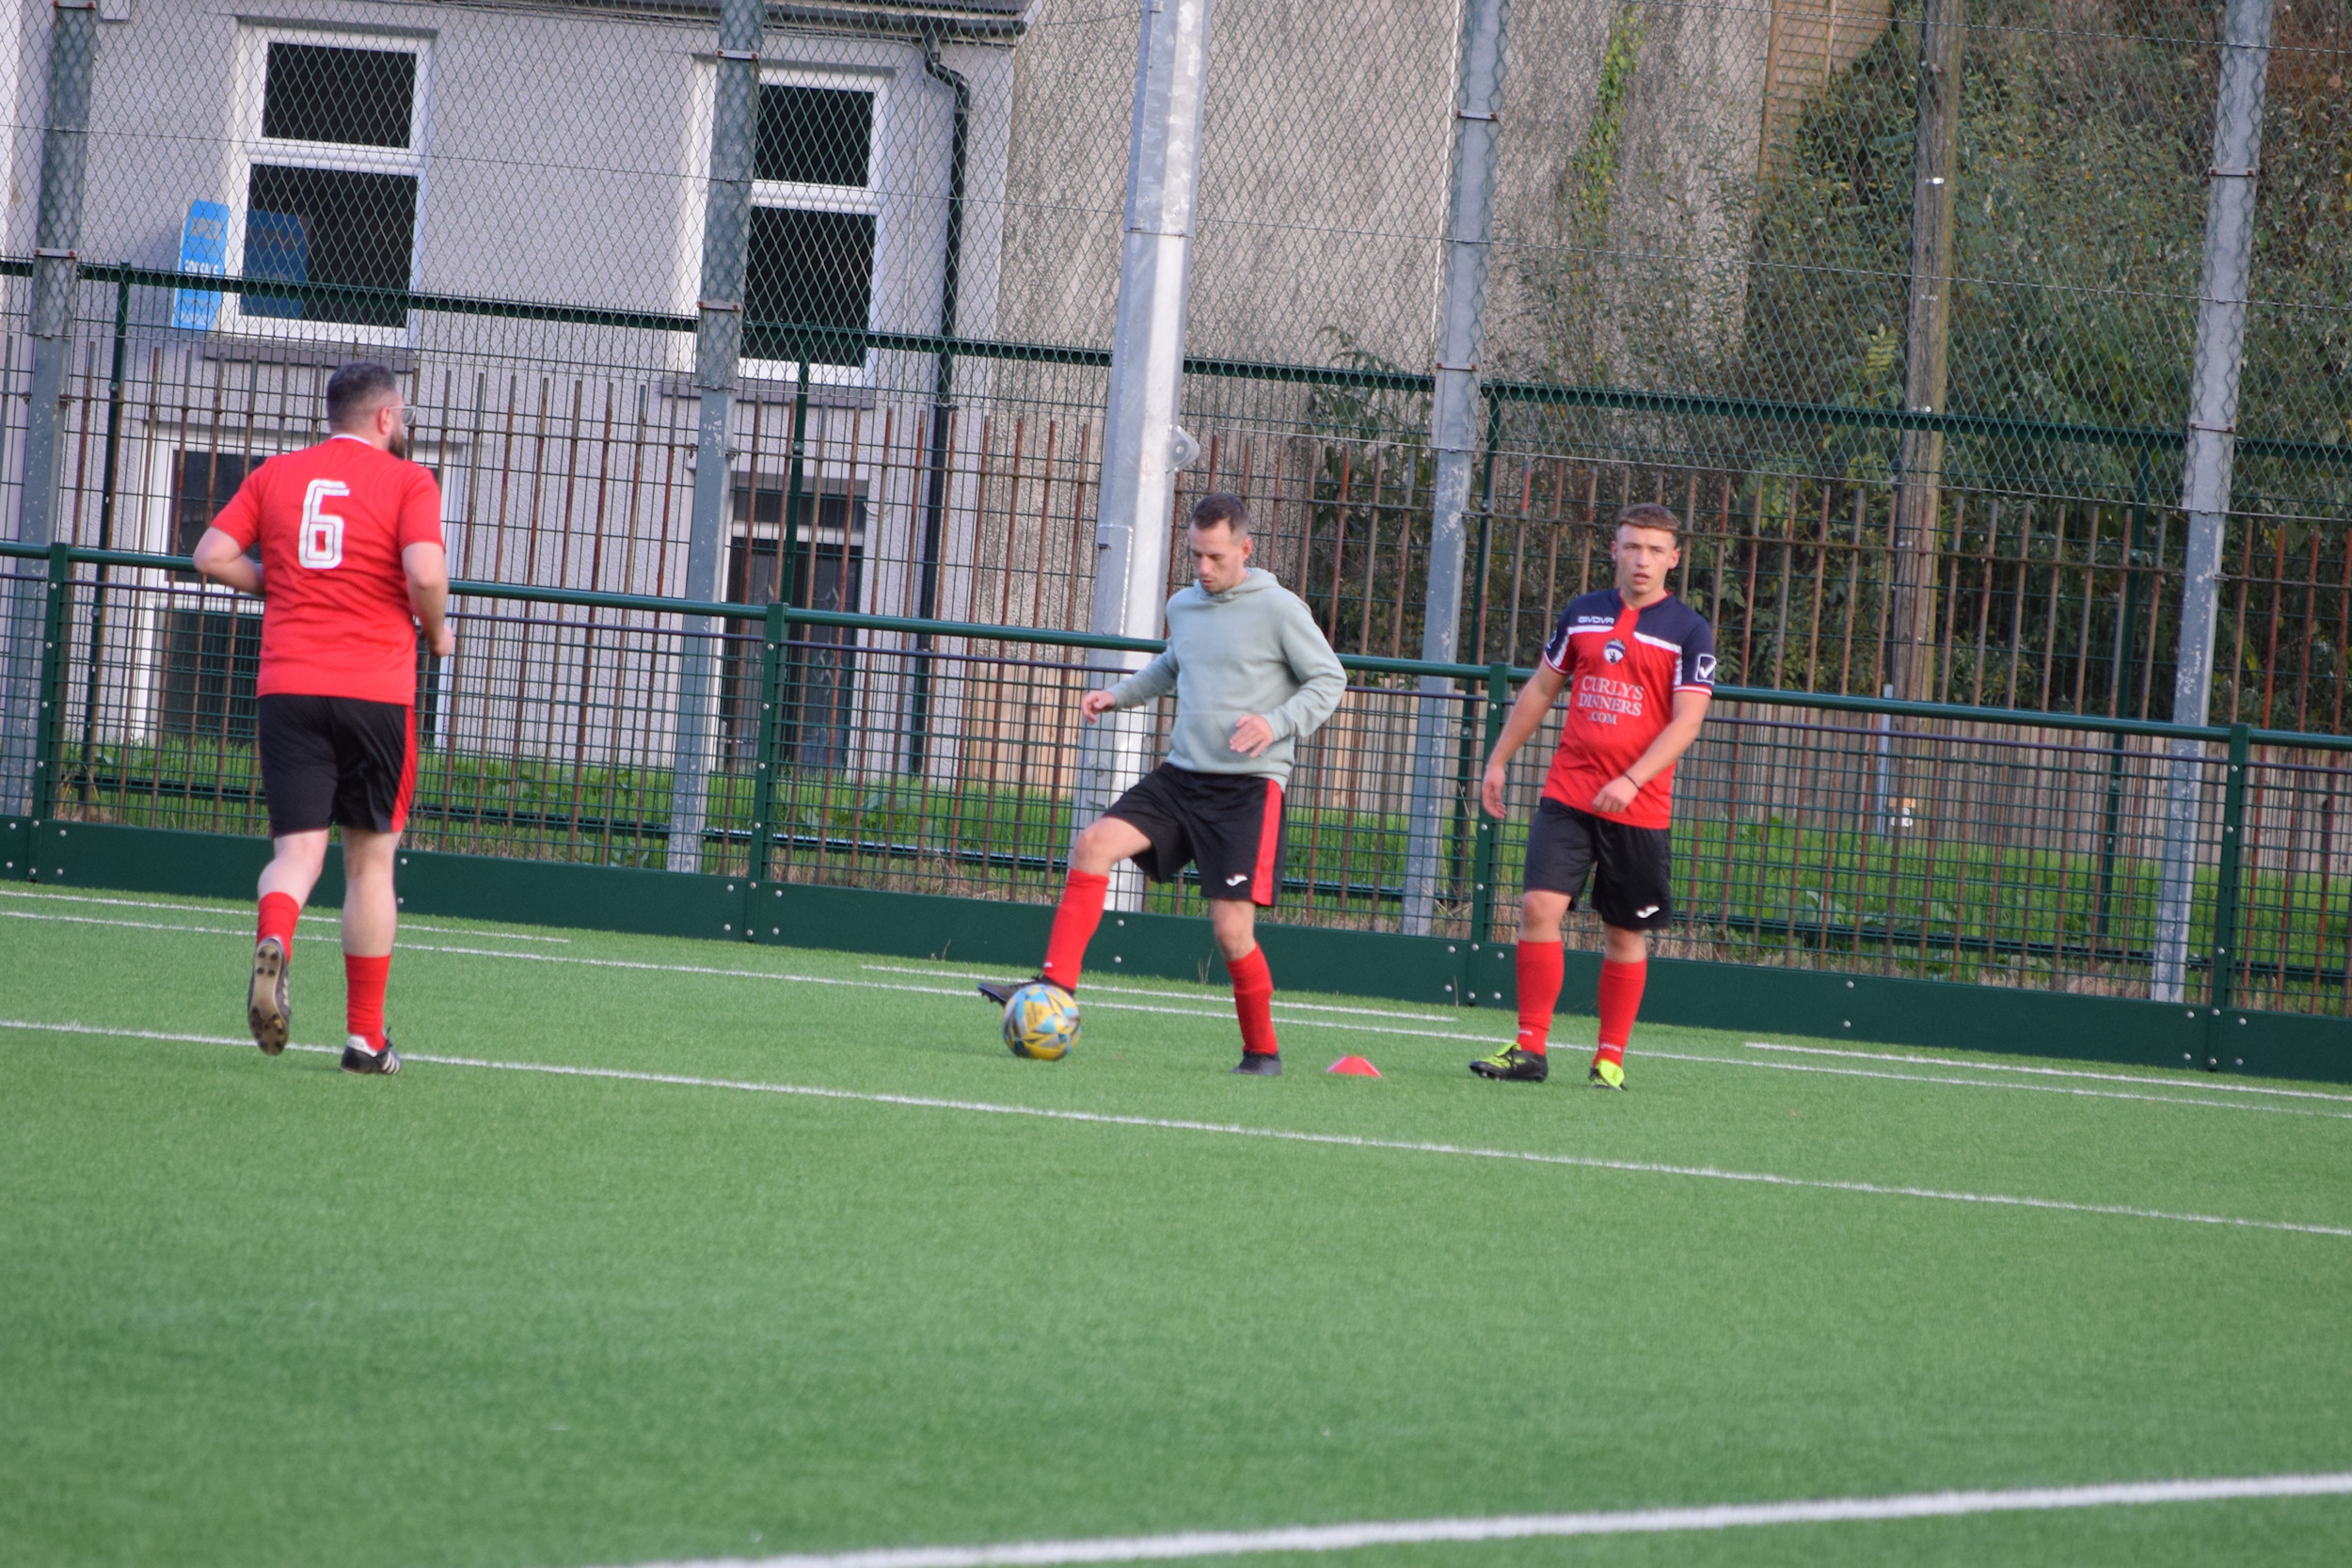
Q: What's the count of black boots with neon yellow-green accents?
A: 2